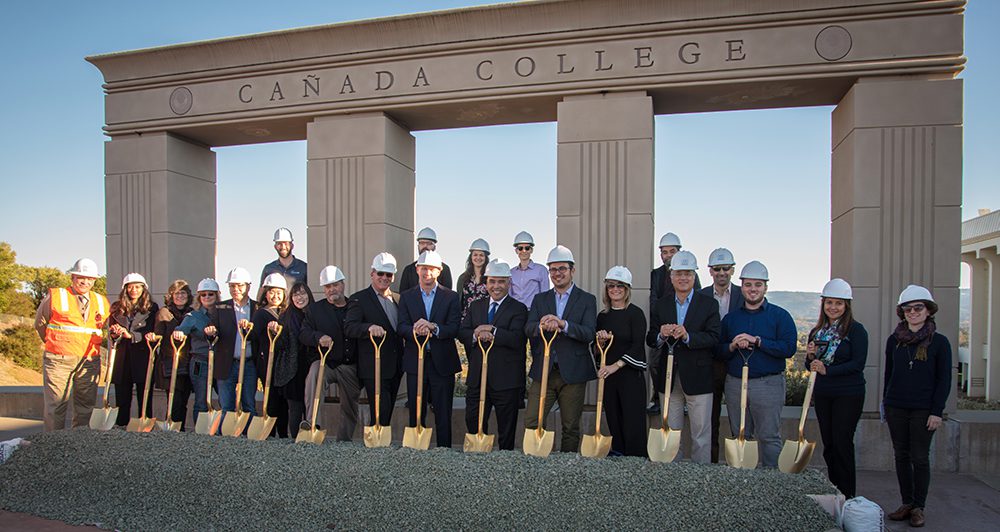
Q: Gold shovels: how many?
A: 15